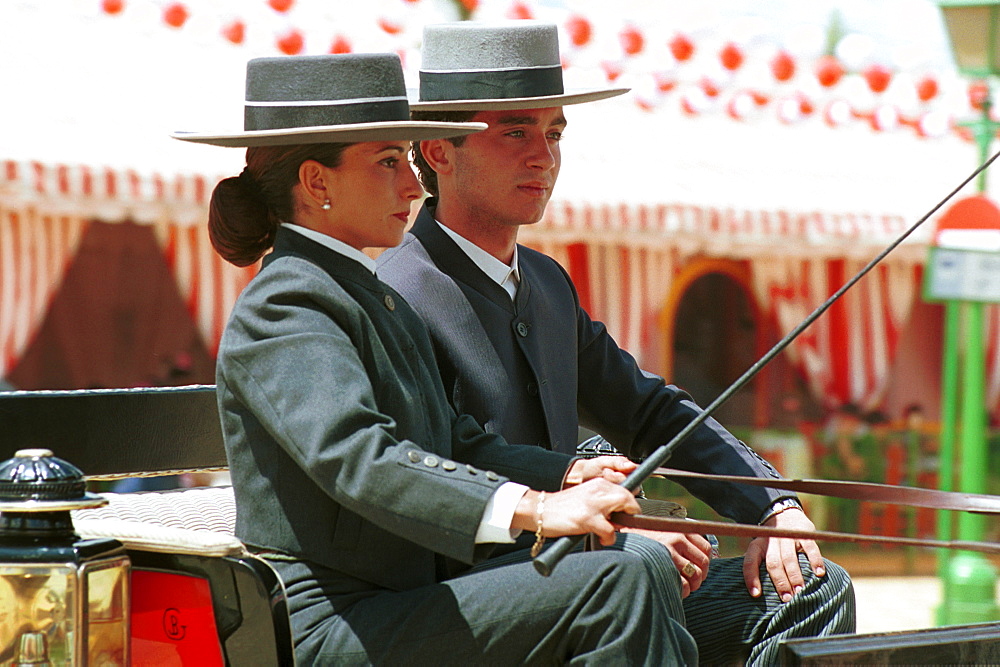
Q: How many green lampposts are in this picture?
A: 1